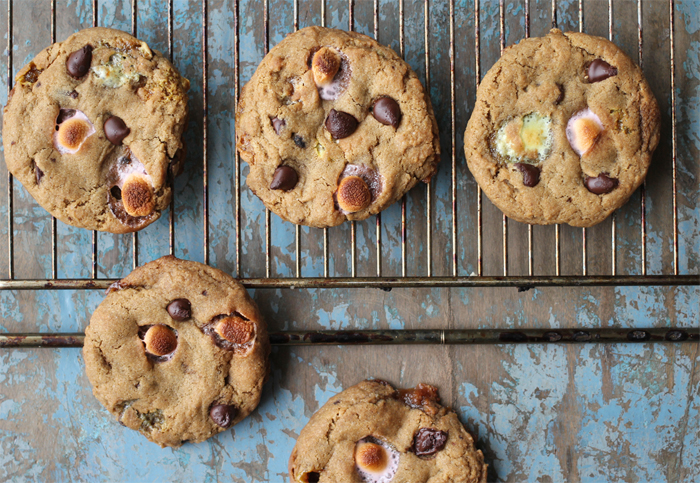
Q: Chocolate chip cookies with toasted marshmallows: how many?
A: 5